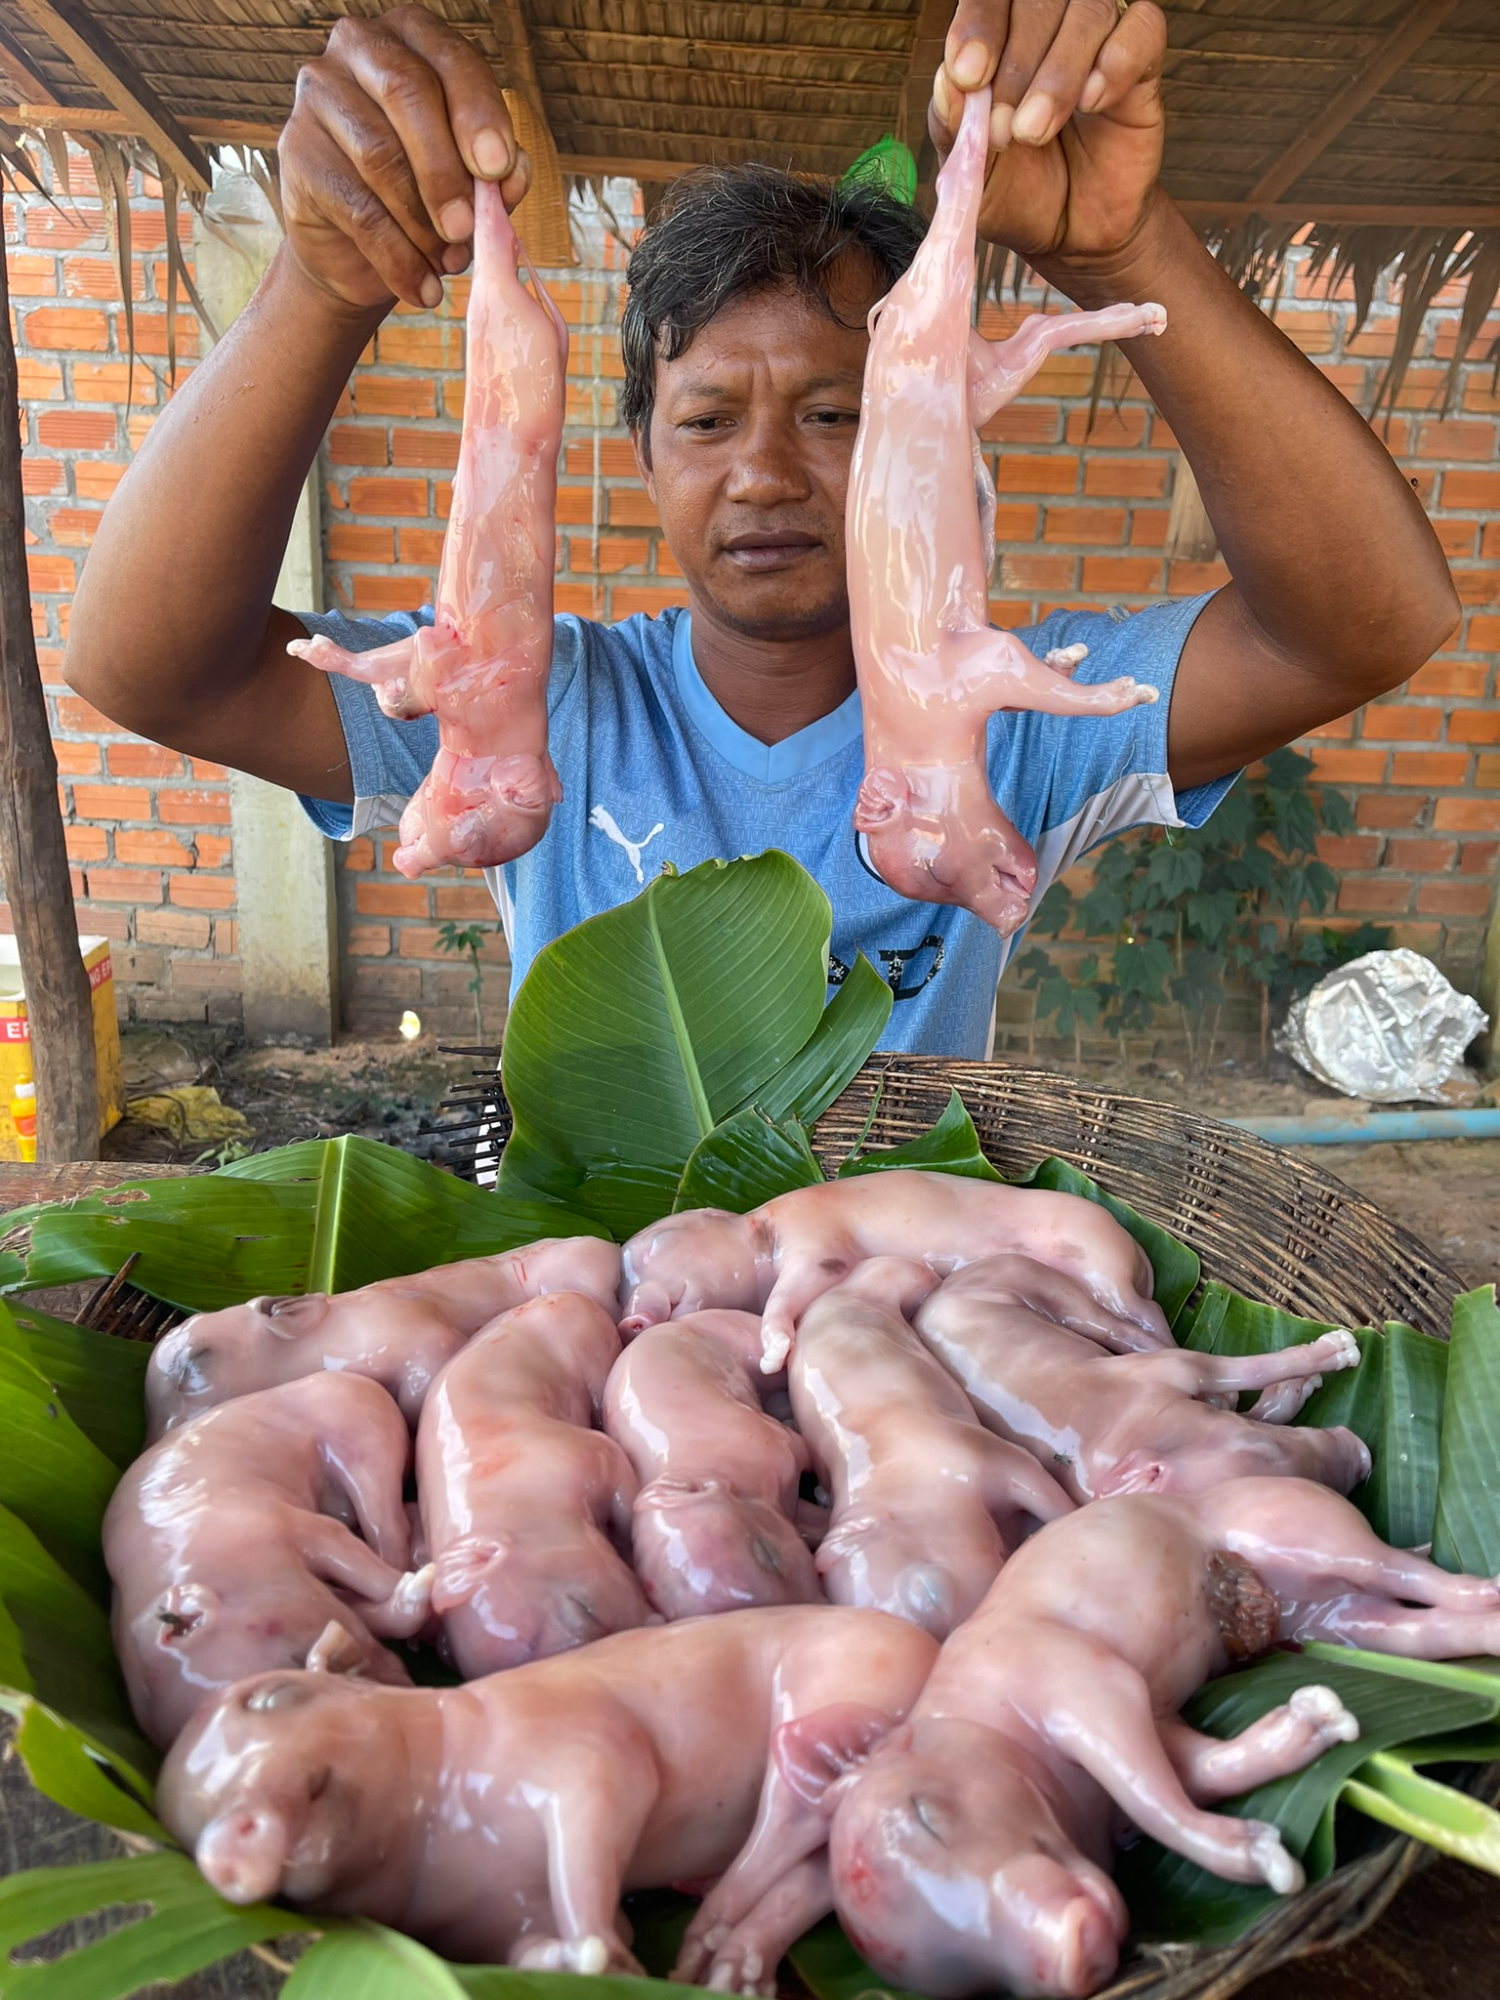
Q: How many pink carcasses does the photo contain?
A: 11